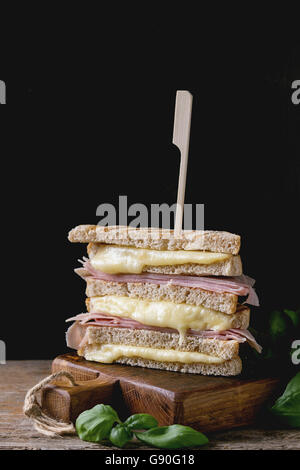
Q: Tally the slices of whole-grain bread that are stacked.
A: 6